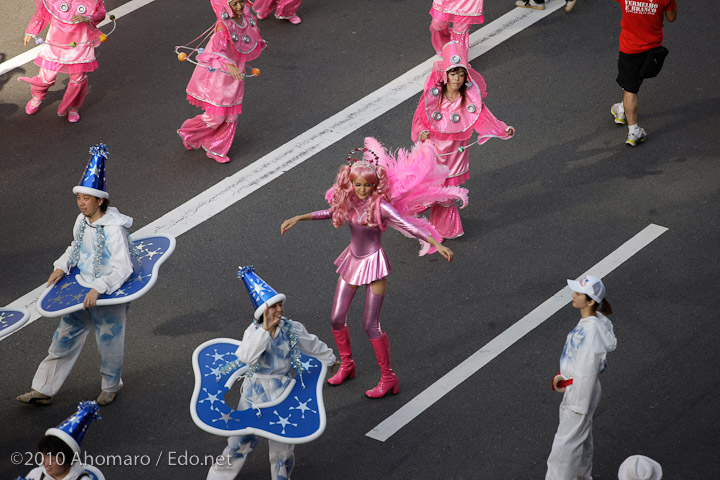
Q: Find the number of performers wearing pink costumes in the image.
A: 6